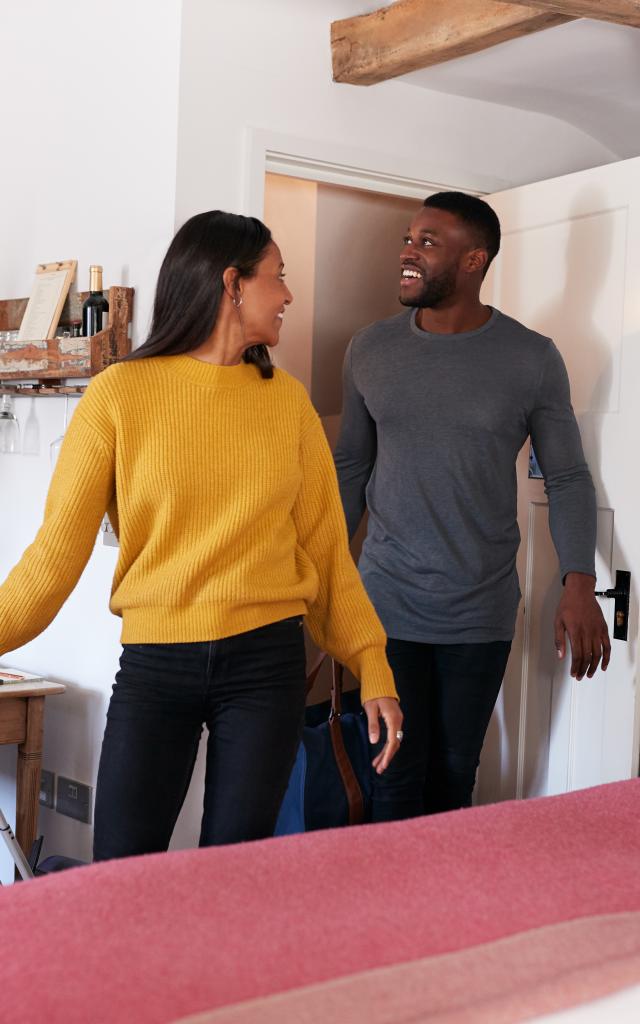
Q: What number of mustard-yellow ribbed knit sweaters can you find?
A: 1